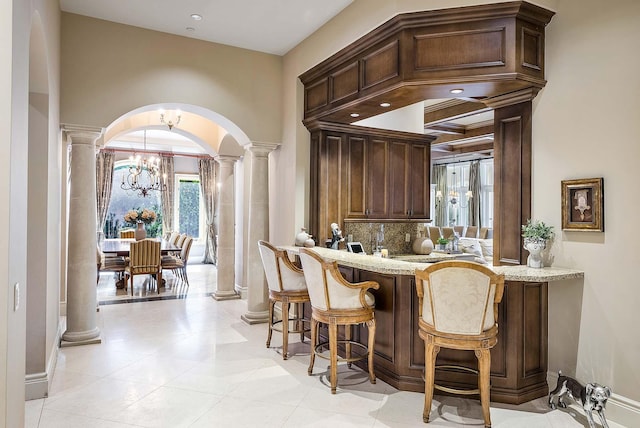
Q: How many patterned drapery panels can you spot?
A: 3